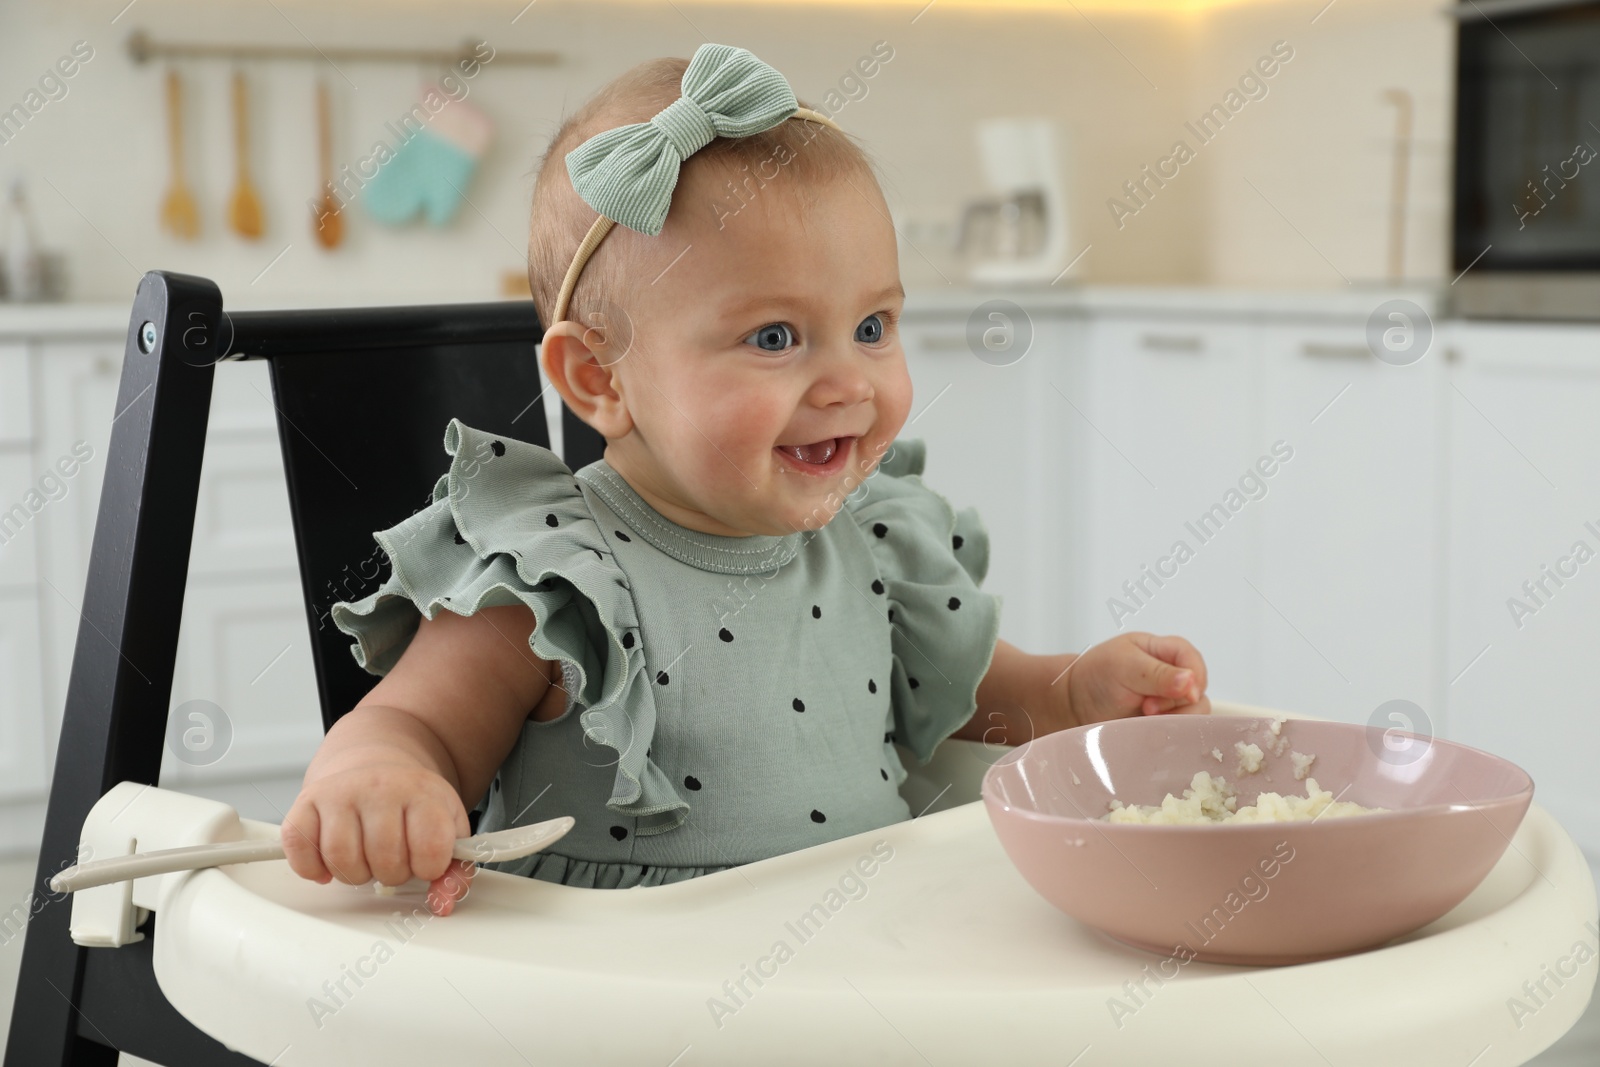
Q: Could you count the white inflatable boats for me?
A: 0